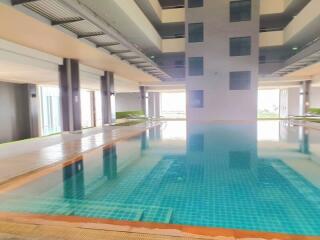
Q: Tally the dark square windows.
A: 7